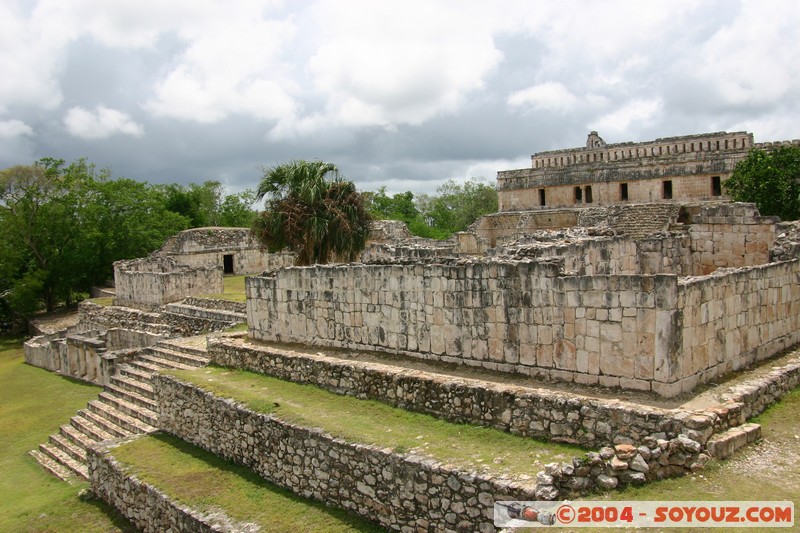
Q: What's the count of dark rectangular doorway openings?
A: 7